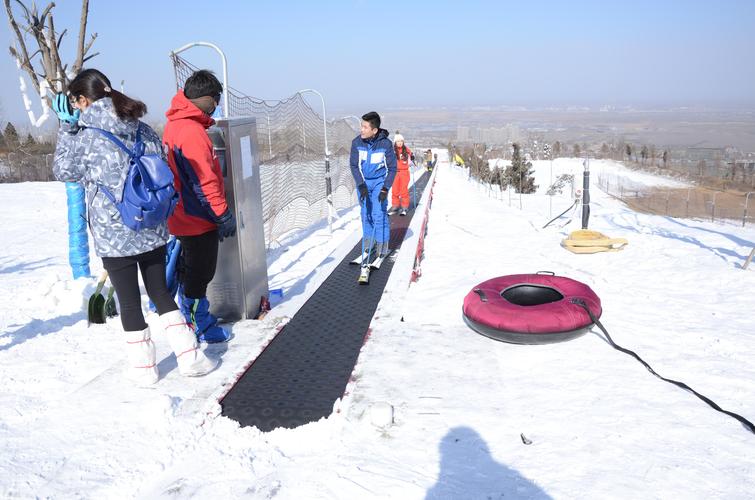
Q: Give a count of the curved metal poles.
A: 3